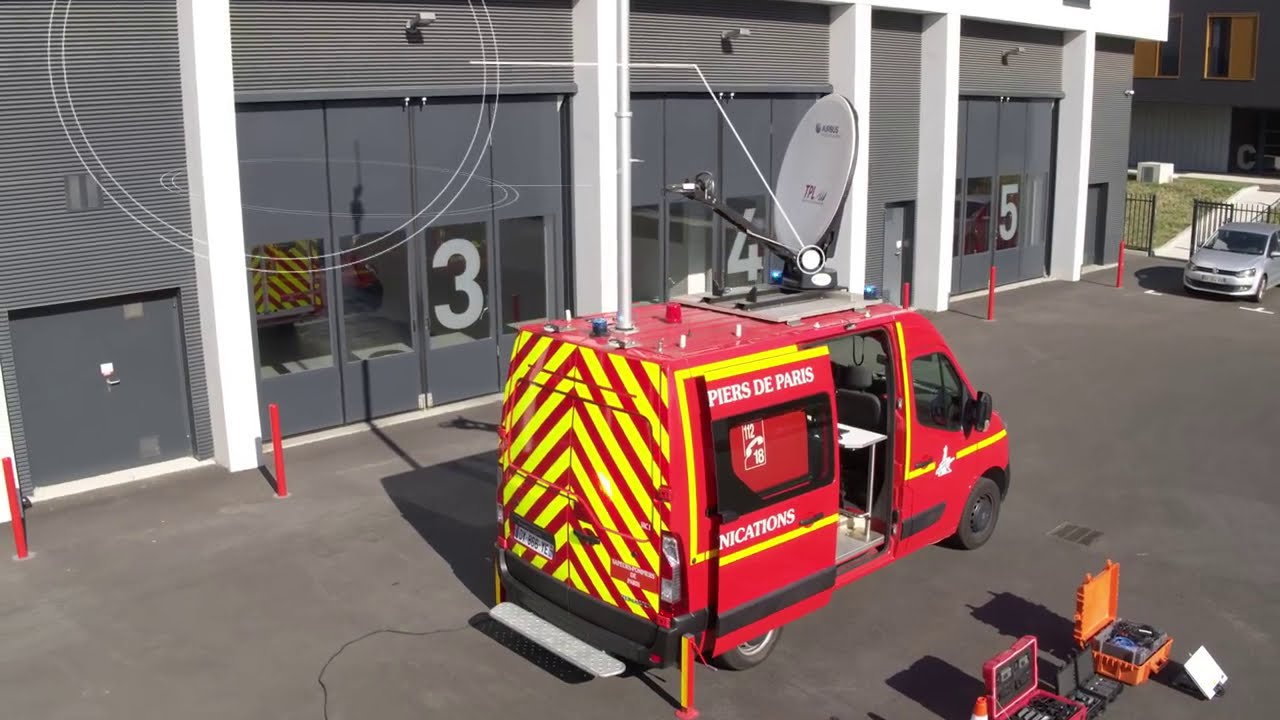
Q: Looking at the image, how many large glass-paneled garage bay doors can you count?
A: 3